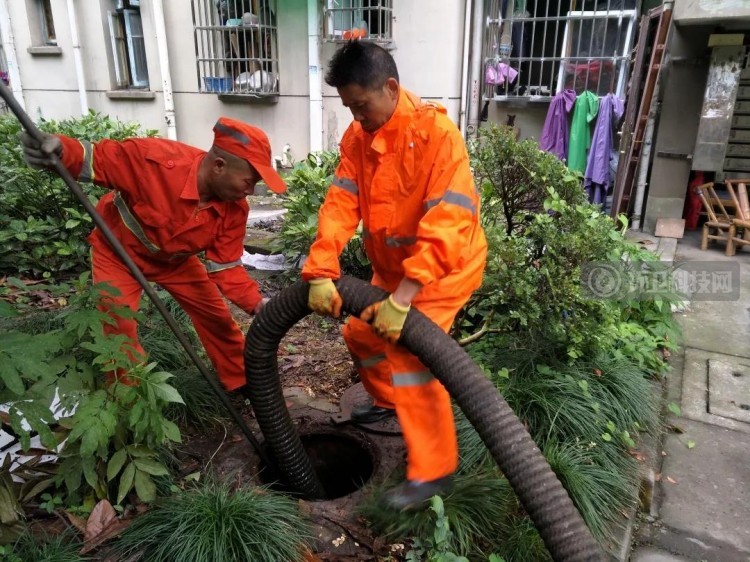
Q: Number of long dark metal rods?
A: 1